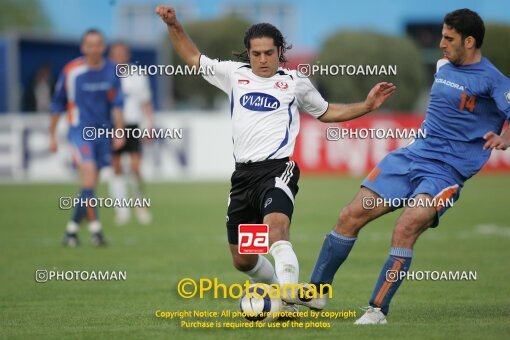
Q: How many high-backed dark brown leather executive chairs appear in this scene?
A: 0